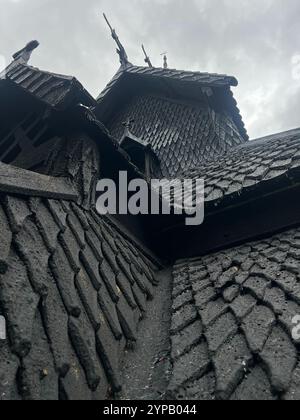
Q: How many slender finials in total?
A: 3